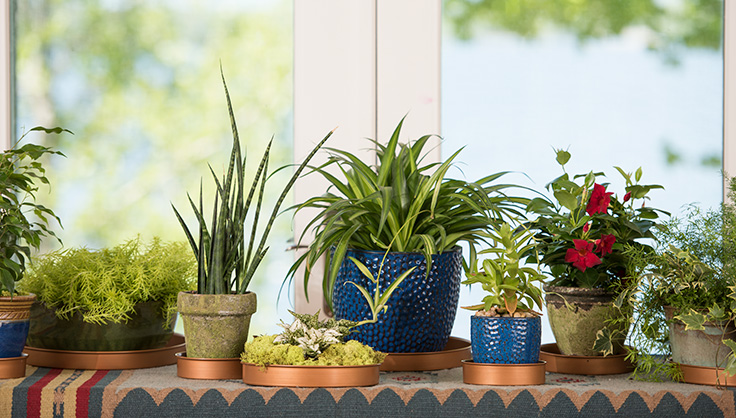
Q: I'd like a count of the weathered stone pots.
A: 3